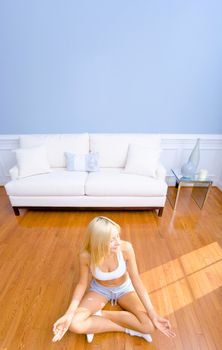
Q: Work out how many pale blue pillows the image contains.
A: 1